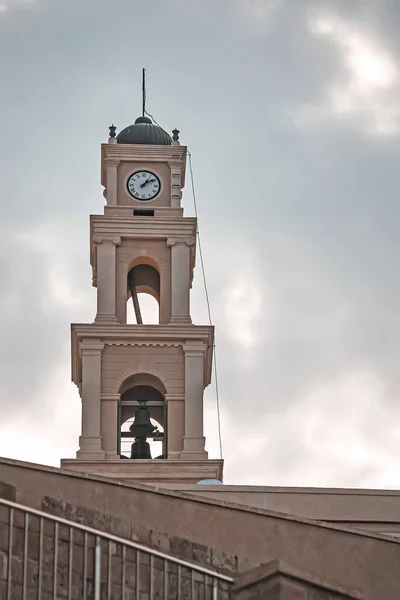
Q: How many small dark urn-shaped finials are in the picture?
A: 2